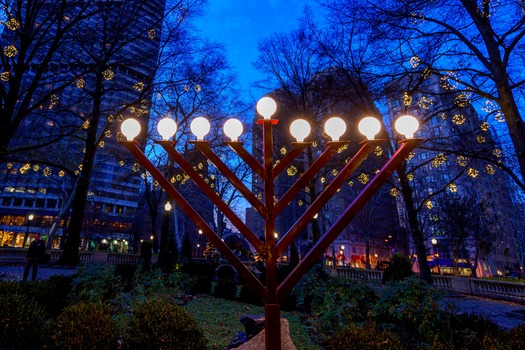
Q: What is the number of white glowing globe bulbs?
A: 9